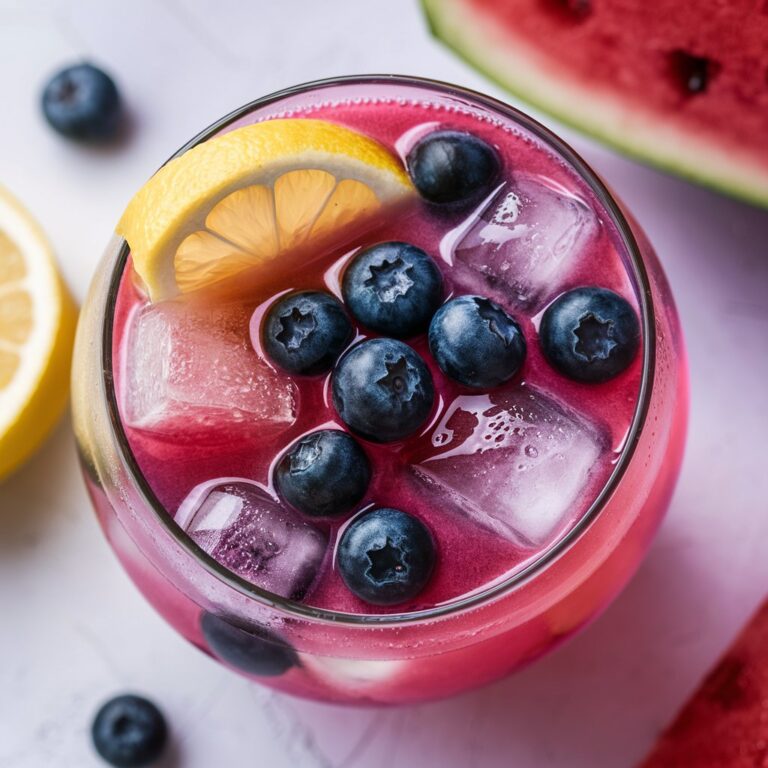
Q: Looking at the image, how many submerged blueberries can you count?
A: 1